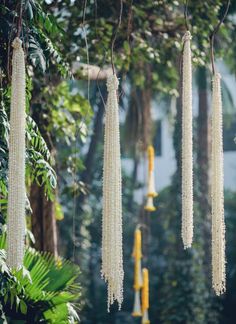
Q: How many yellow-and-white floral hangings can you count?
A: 3